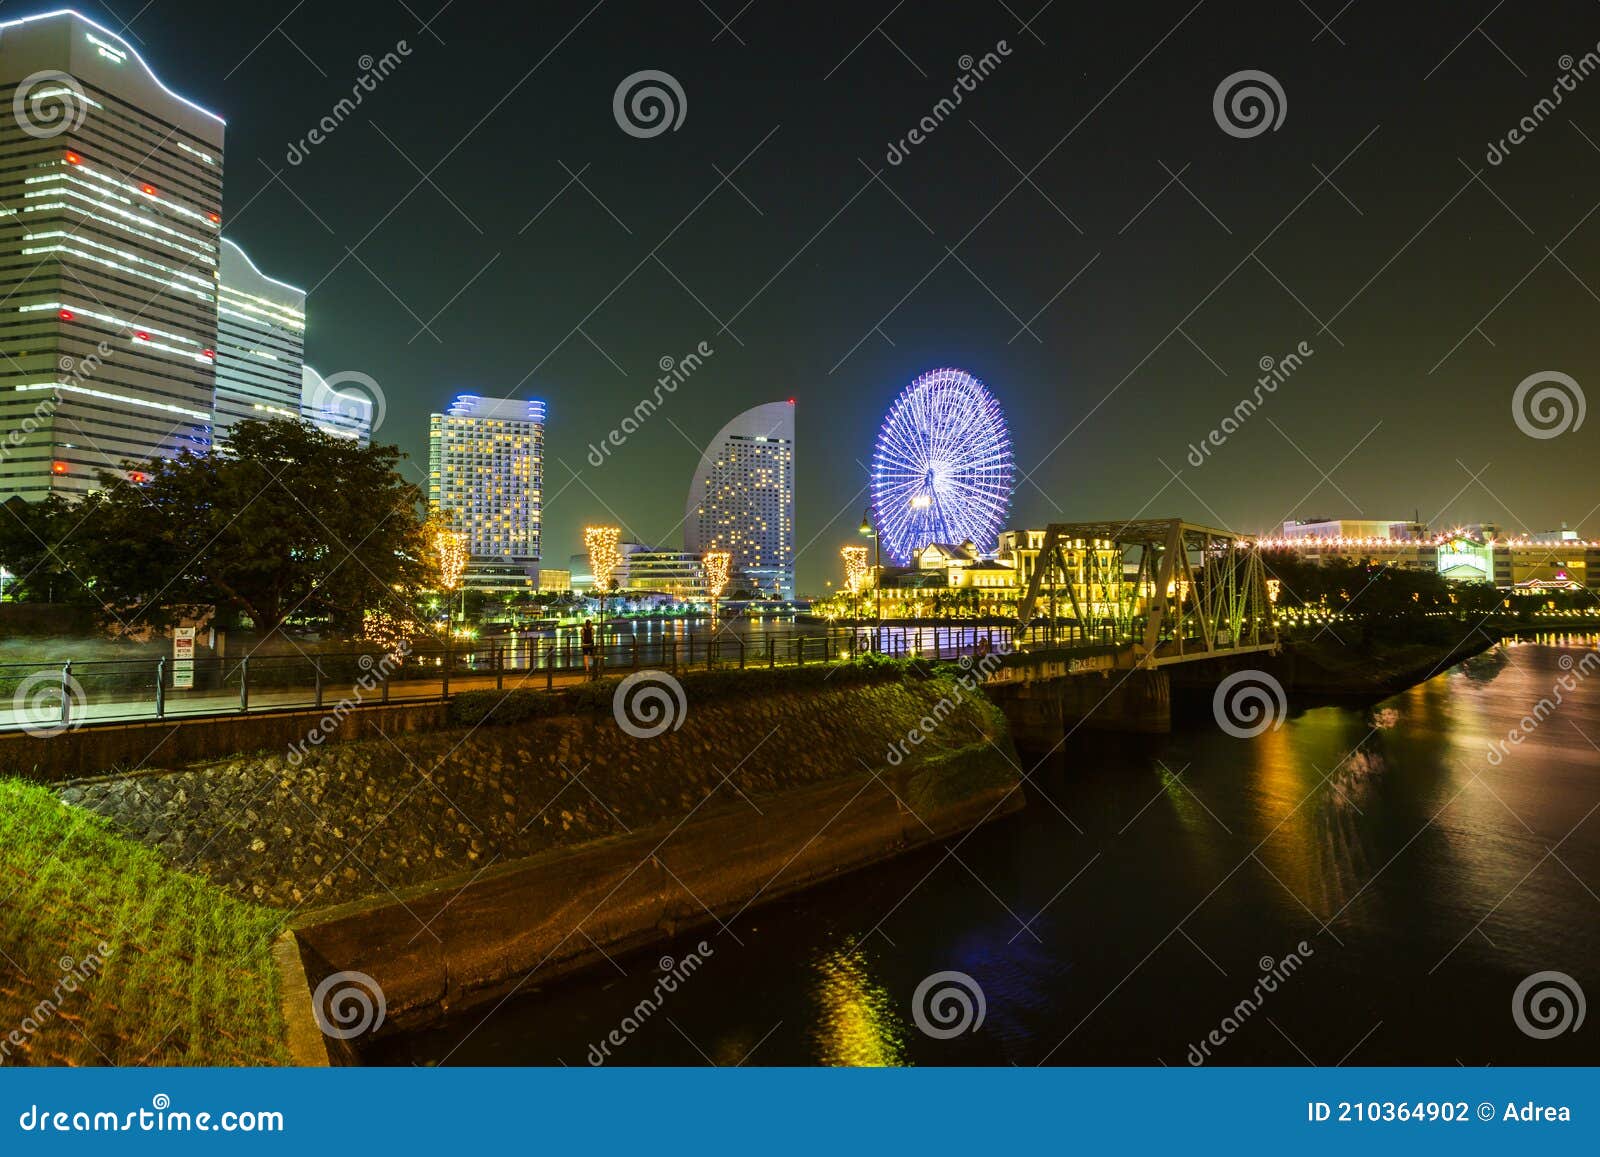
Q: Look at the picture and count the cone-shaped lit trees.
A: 4